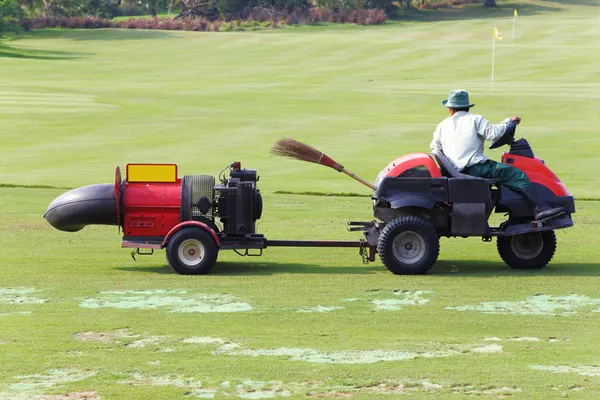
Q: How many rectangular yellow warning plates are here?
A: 1